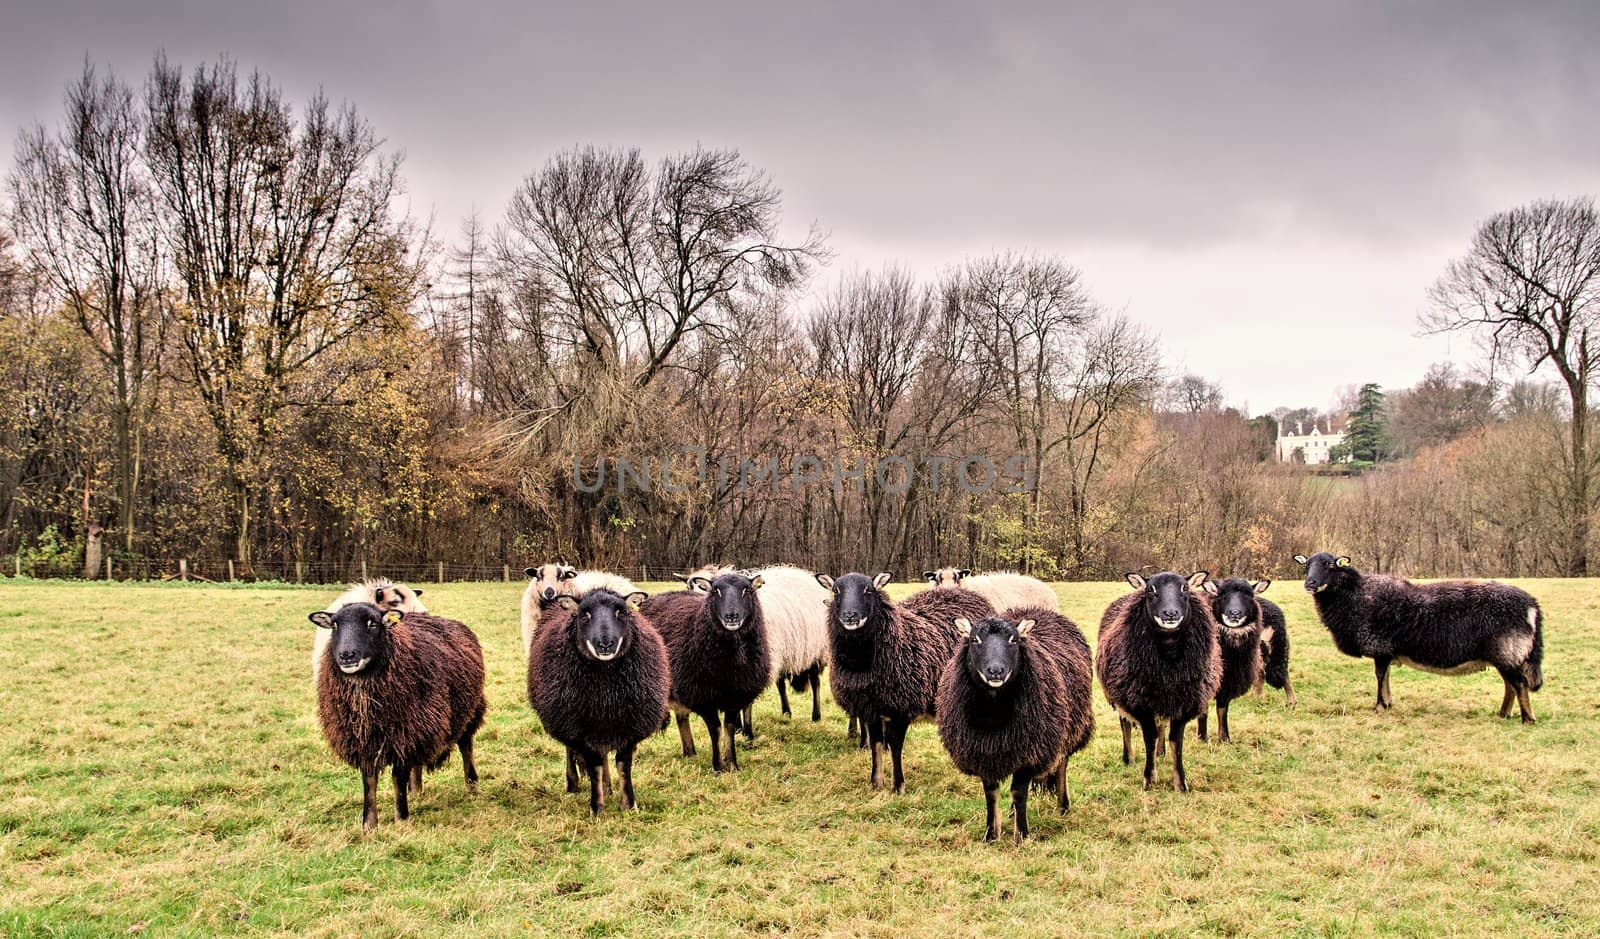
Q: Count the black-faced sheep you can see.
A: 8